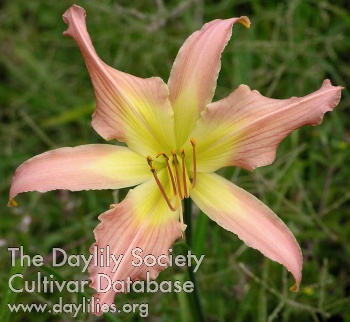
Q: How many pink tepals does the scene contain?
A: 6